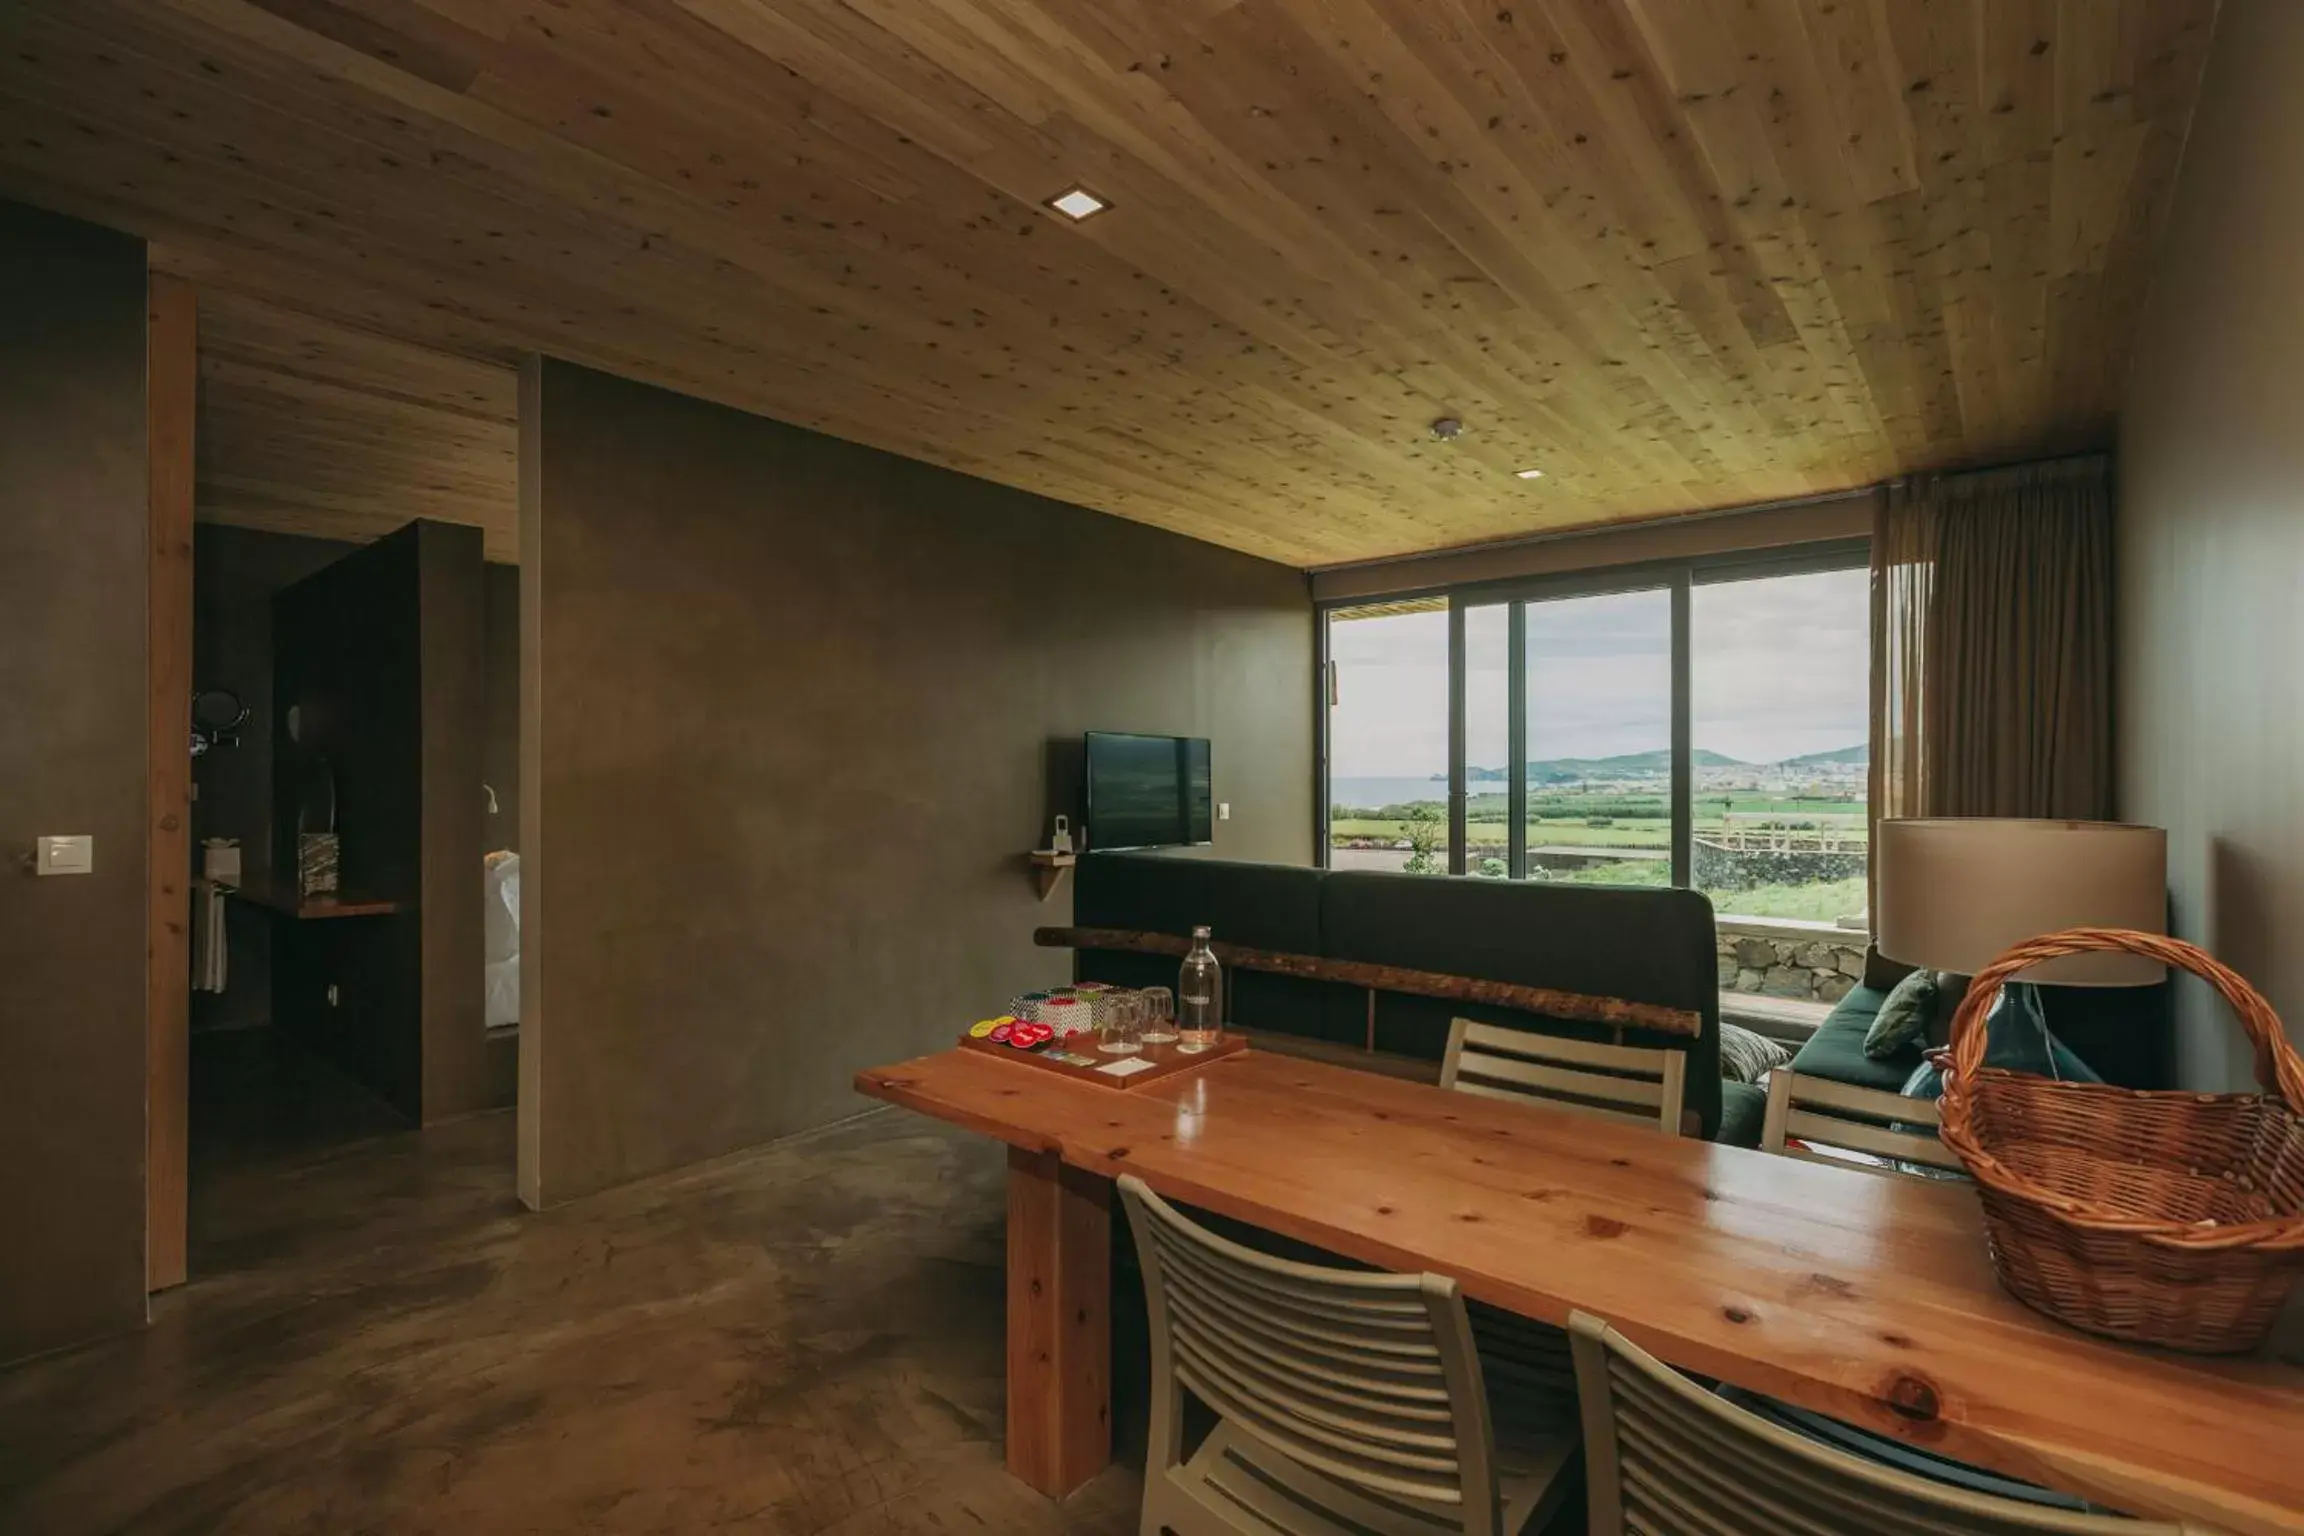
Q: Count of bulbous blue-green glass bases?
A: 1